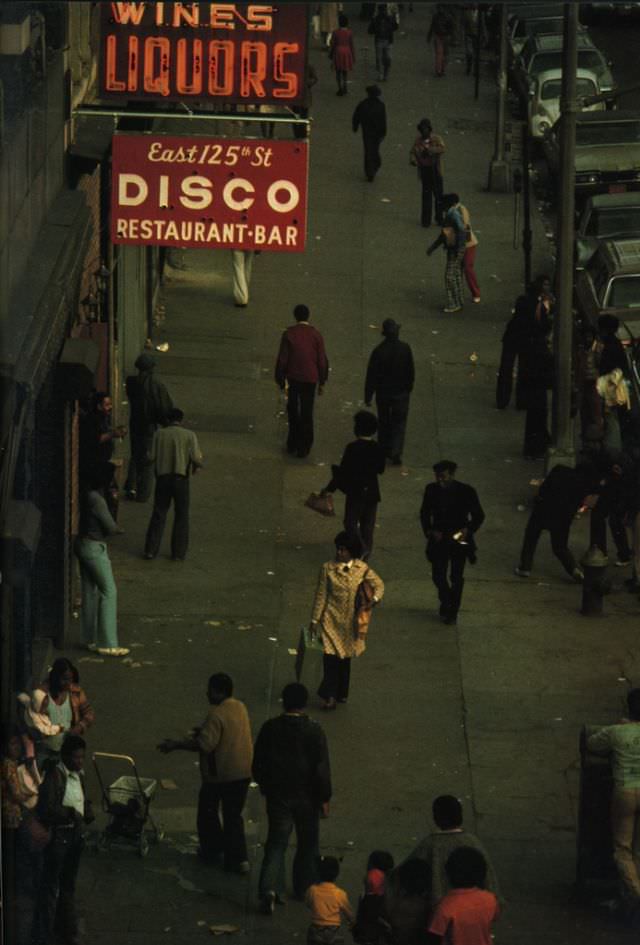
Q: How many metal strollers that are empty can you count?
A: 1